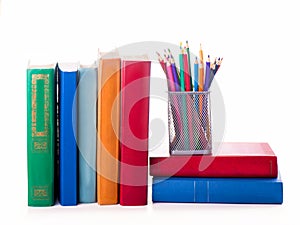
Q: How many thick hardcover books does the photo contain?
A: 7